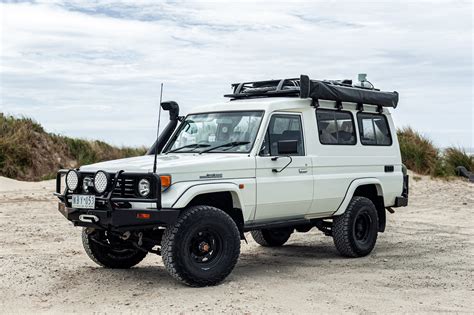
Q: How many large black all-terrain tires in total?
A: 4